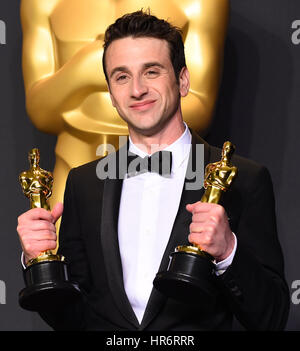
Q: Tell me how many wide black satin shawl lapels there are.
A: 2